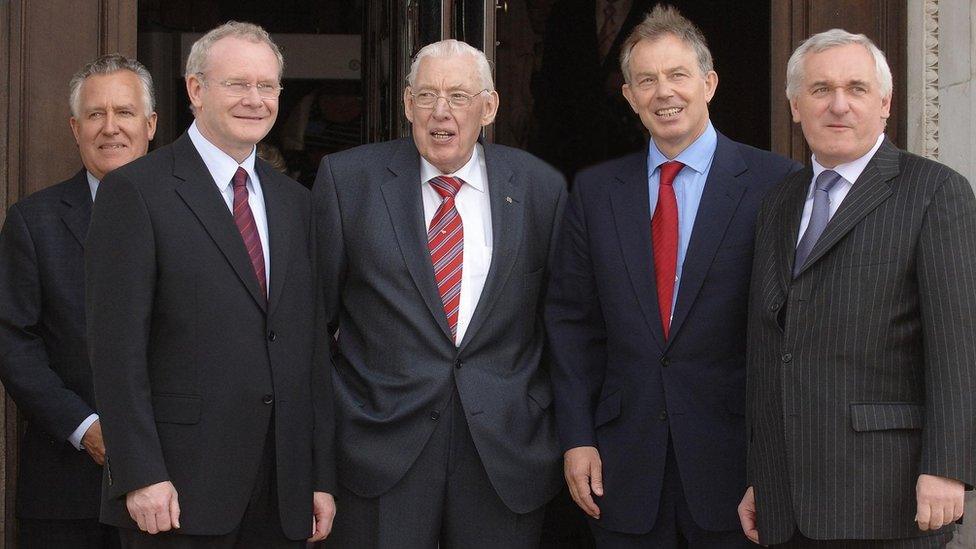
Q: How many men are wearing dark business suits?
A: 5